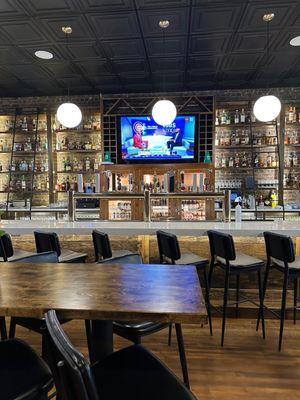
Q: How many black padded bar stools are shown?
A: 6